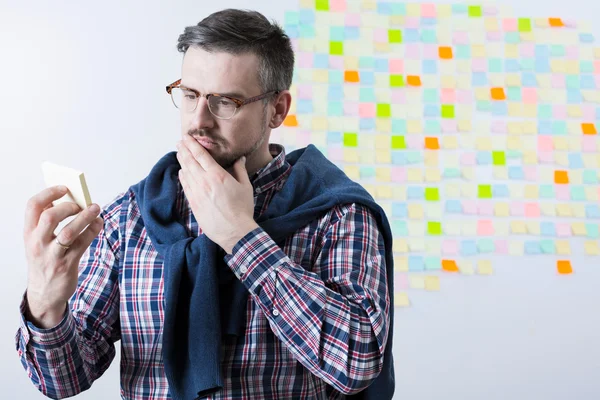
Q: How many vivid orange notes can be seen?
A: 11